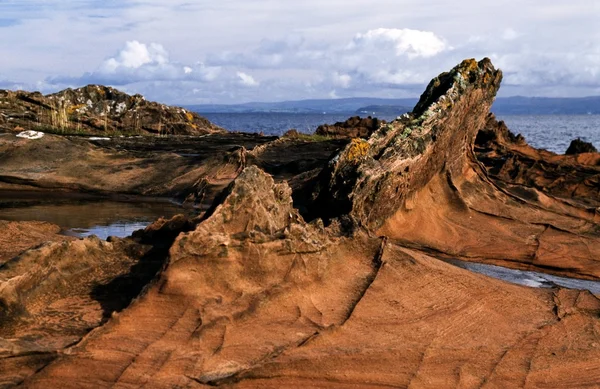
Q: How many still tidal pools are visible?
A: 2